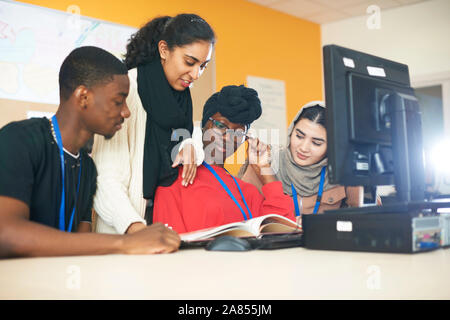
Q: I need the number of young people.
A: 4